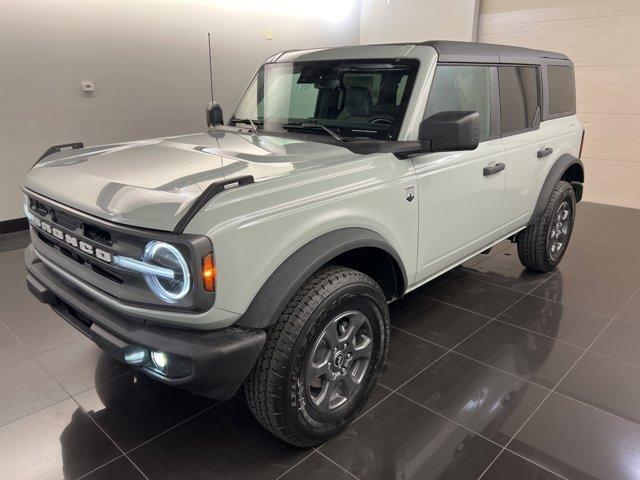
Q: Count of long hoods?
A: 1